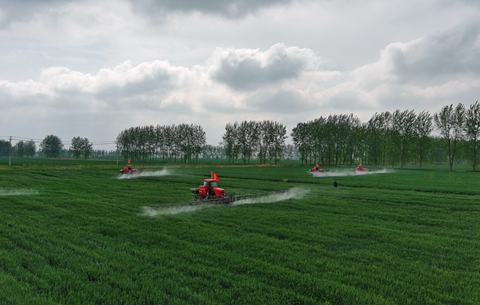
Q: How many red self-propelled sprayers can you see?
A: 4